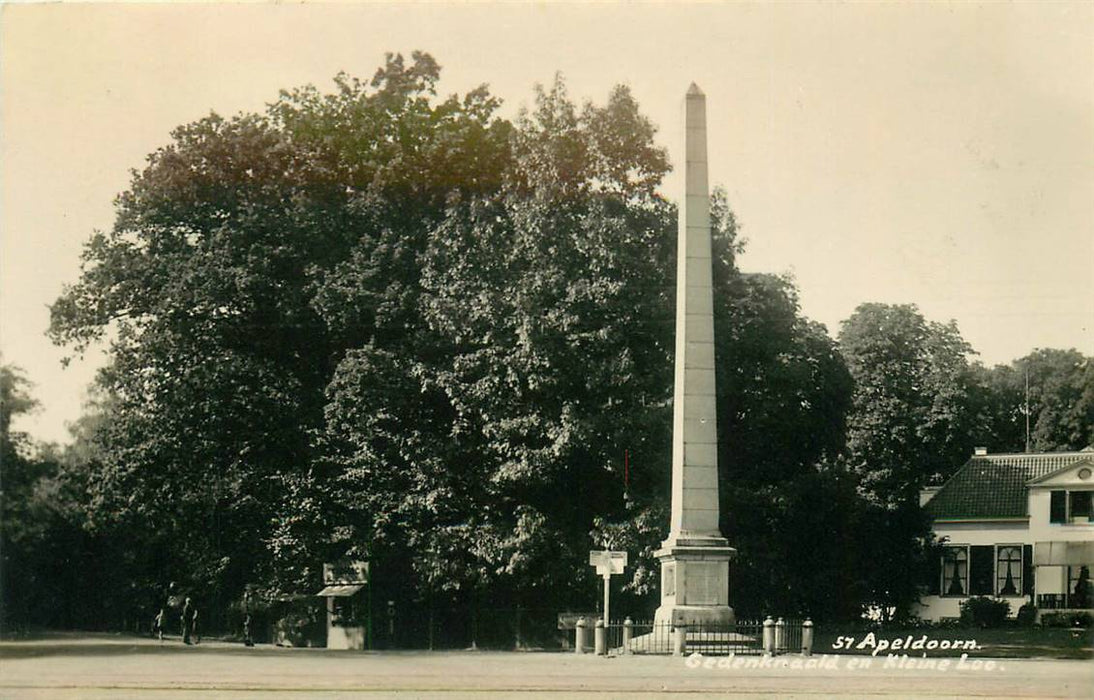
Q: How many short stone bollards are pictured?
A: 7